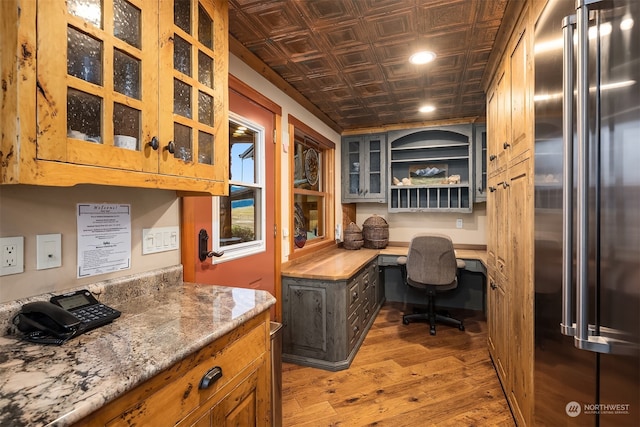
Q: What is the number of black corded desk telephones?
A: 1